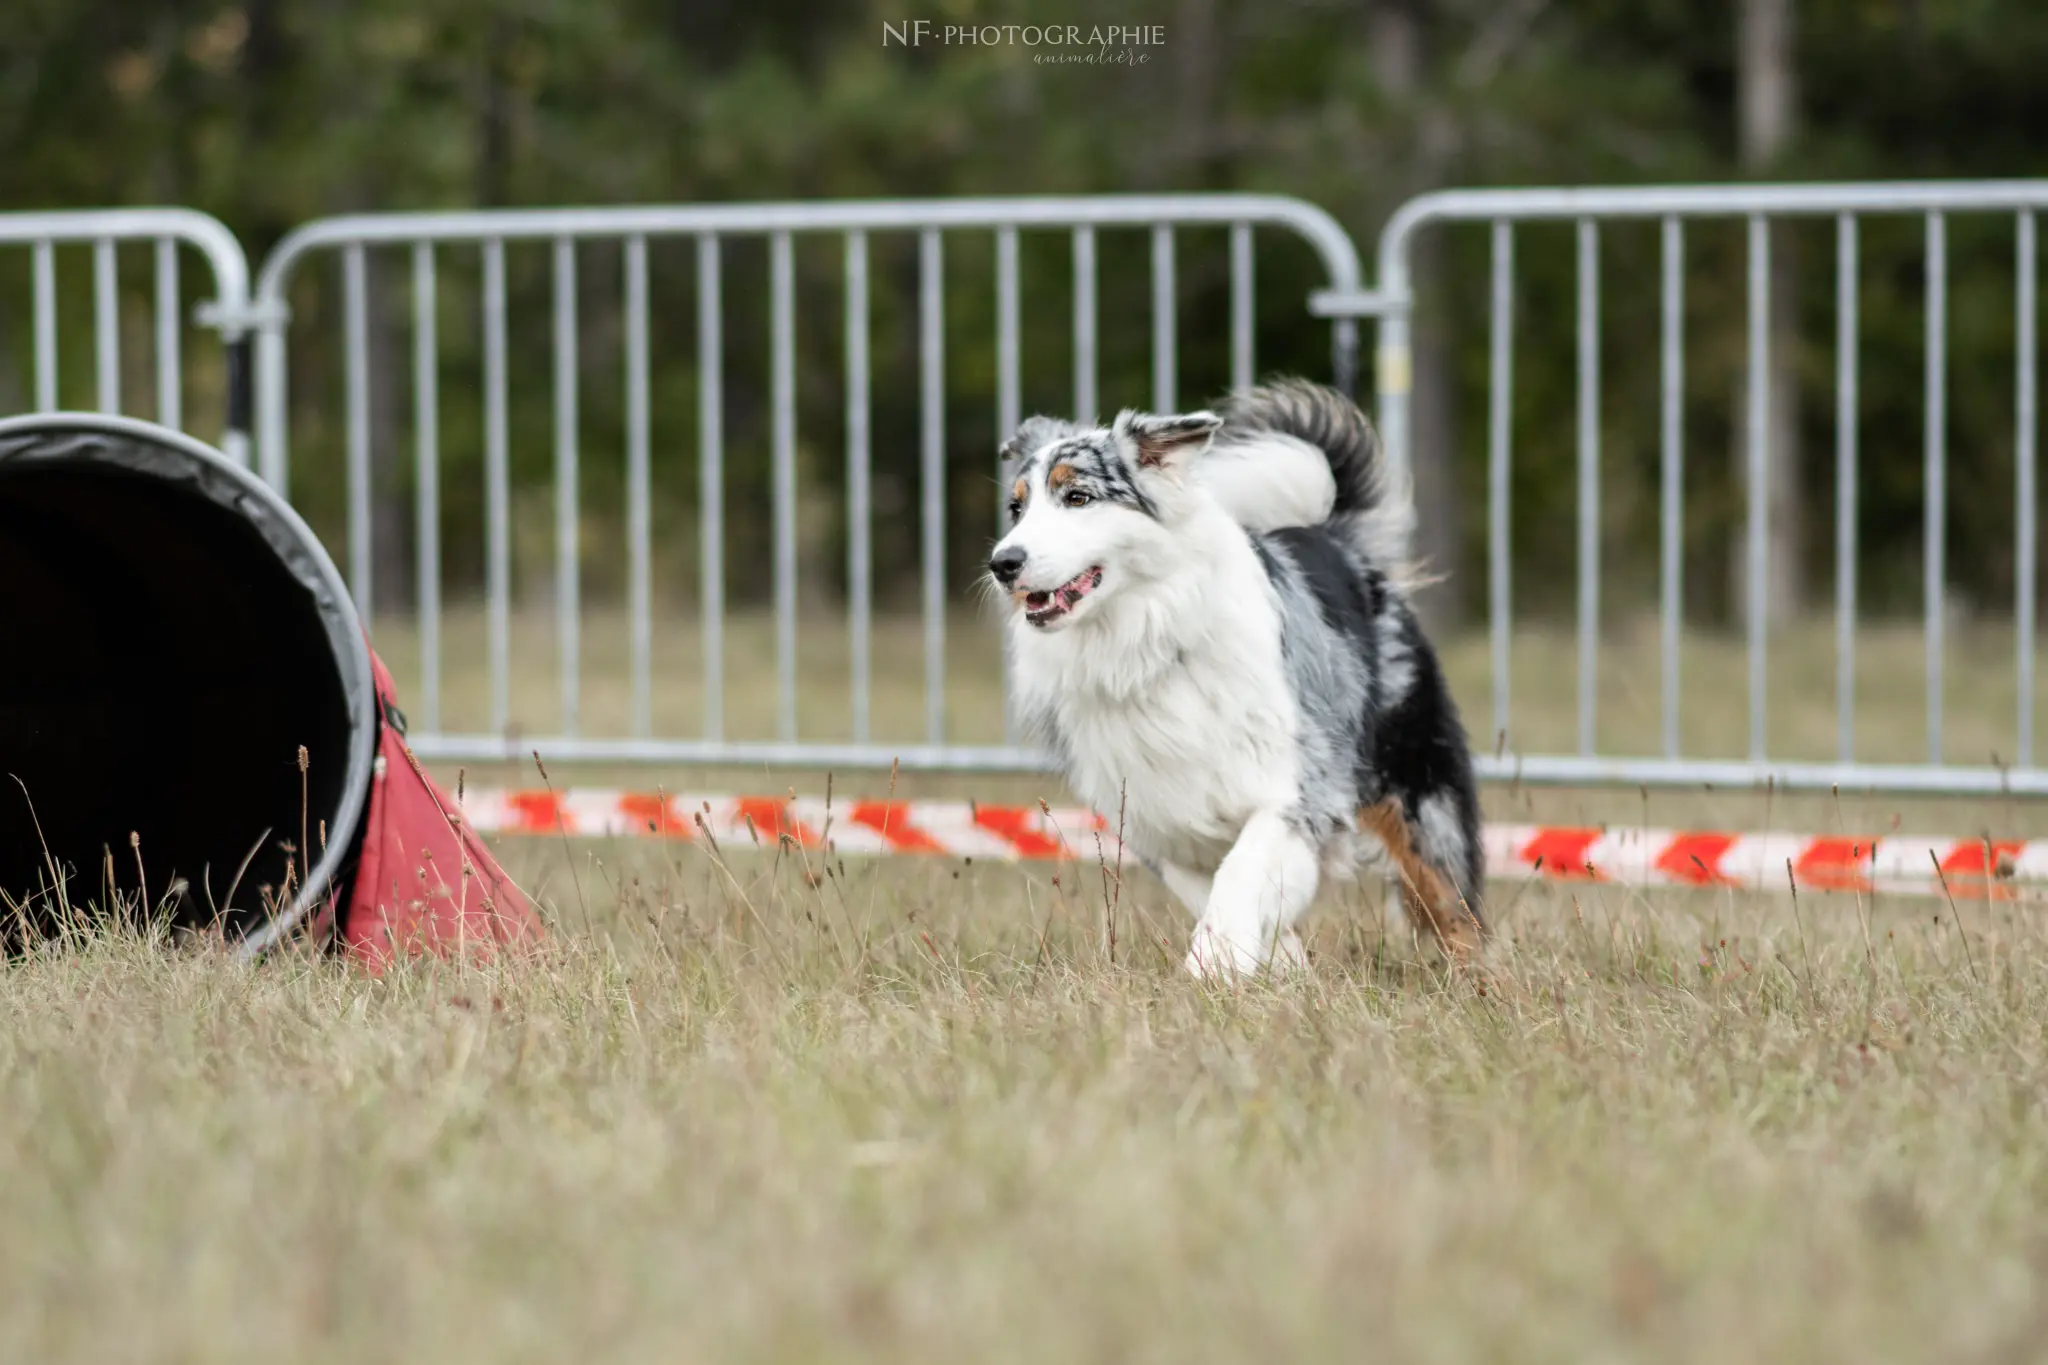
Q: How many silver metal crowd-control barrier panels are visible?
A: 3